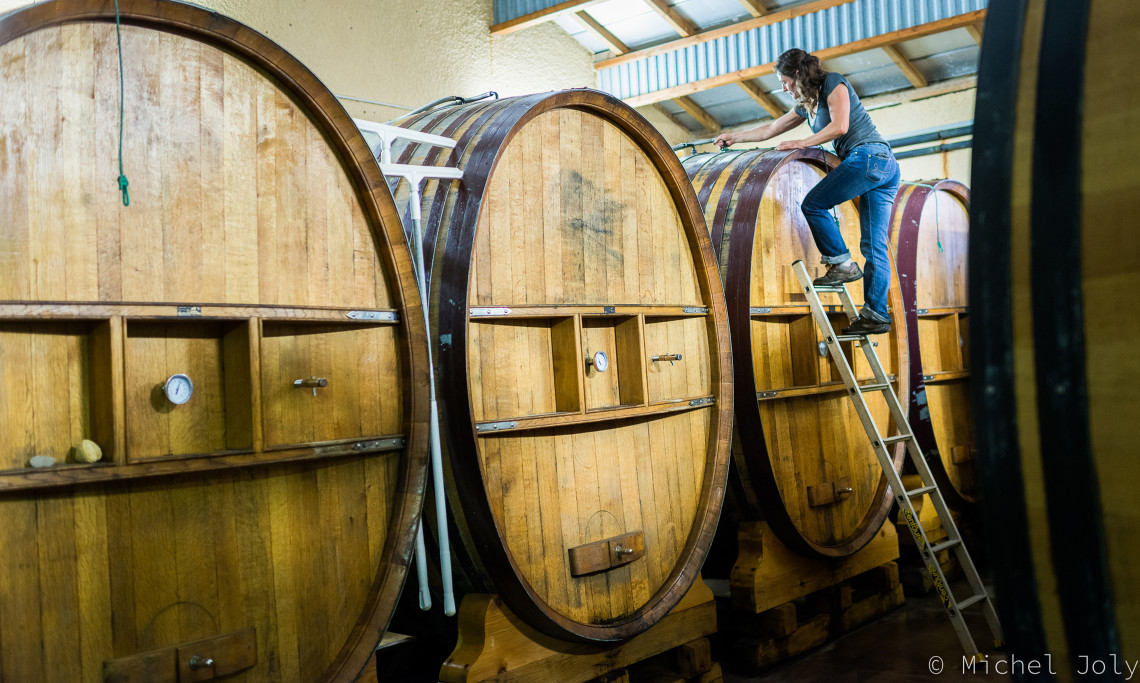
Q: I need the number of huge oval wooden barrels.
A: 5